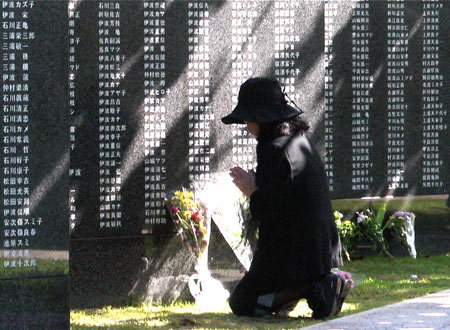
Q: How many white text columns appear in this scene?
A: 11